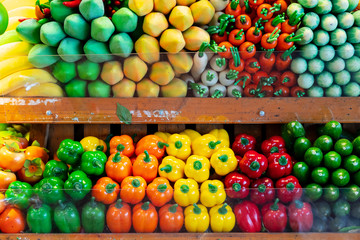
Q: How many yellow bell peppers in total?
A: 13